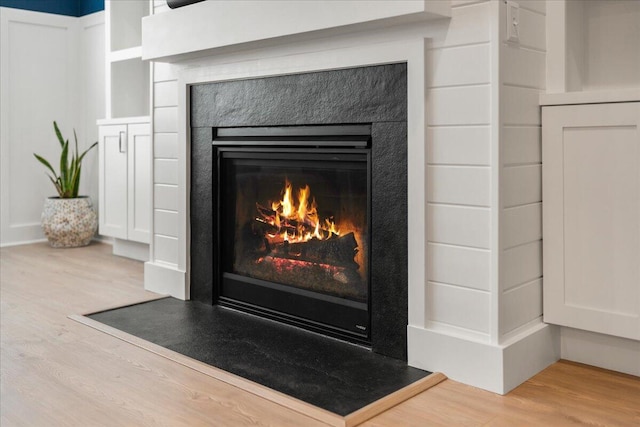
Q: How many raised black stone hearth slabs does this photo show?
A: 1